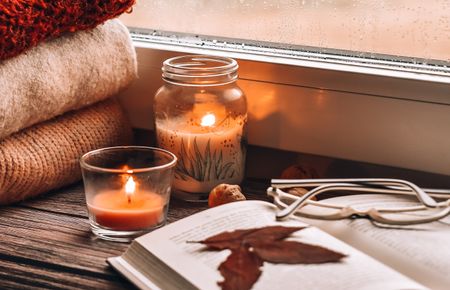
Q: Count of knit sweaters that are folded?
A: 3